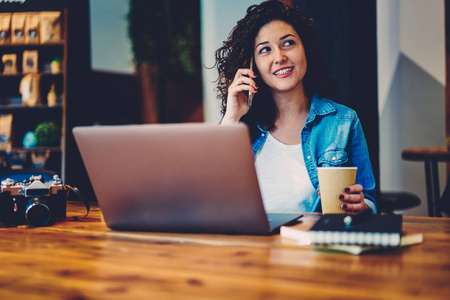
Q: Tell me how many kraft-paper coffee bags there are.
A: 8